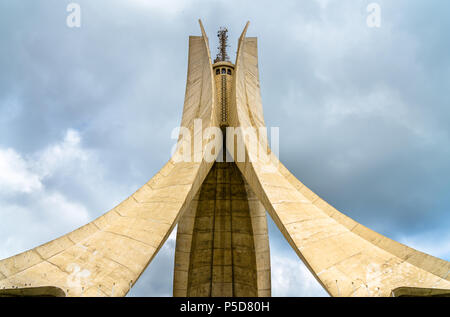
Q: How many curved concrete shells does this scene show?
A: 3